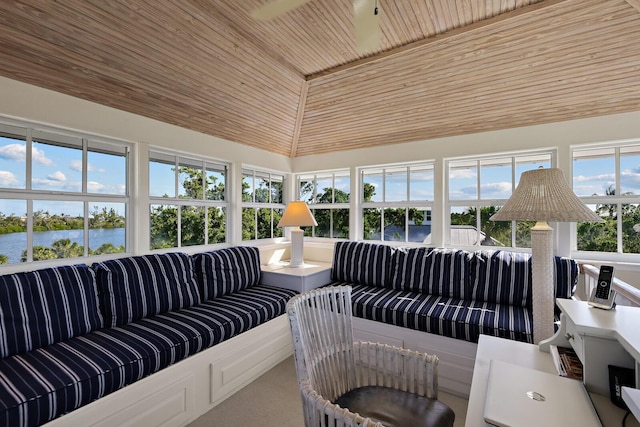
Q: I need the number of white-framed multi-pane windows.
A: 7